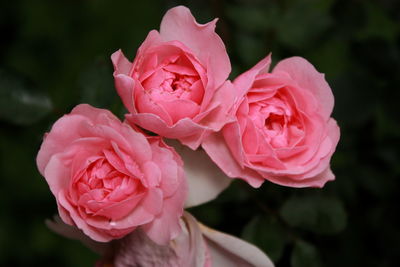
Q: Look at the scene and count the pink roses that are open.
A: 3